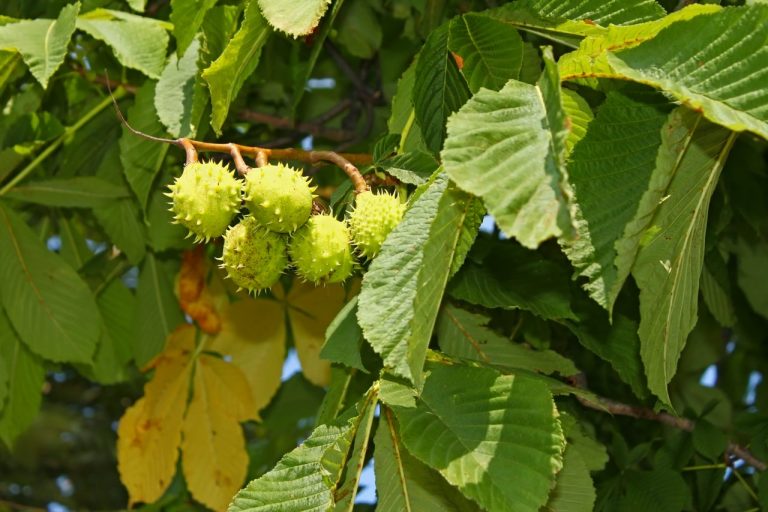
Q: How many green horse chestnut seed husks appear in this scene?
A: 5